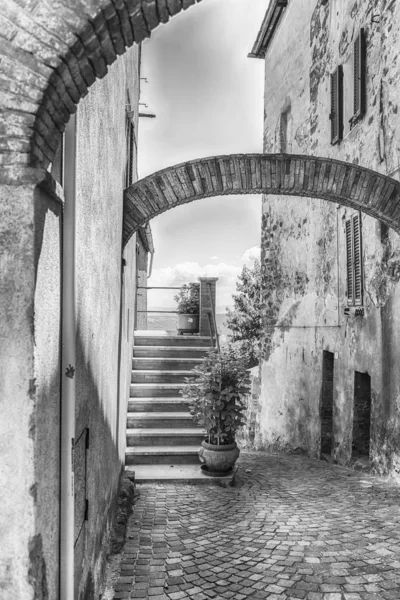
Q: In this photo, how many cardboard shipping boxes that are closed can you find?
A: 0